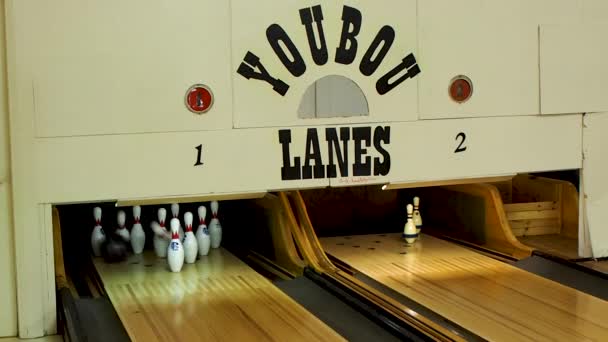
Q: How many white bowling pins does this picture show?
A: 12